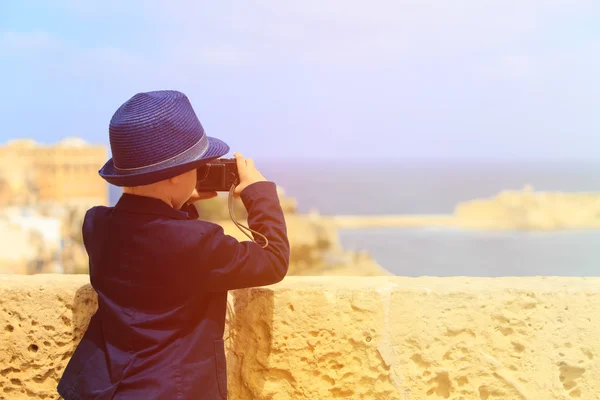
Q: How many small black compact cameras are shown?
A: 1